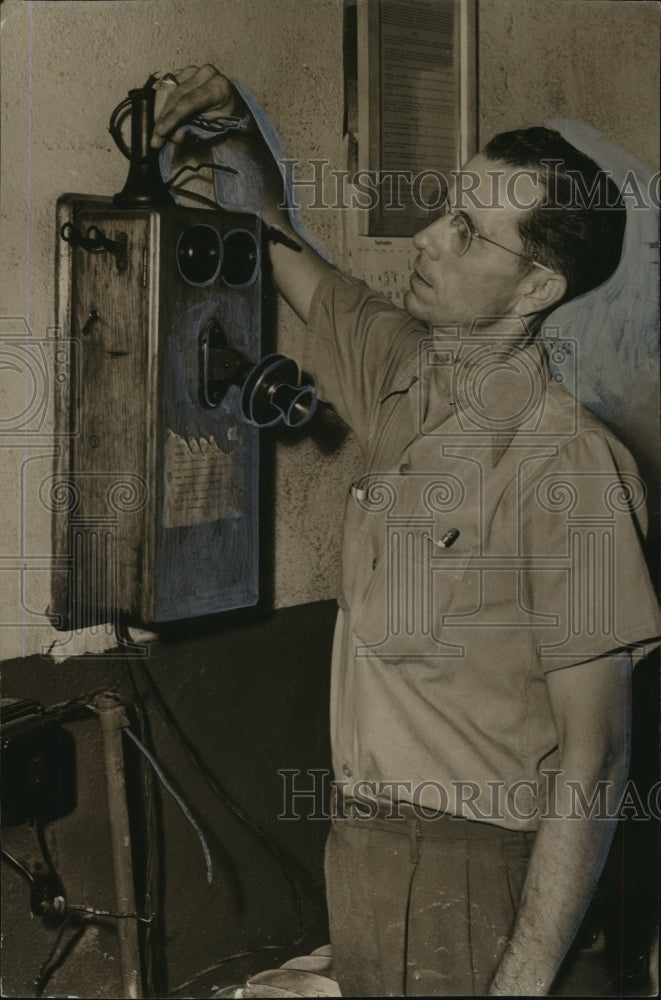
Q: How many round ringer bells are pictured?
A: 2